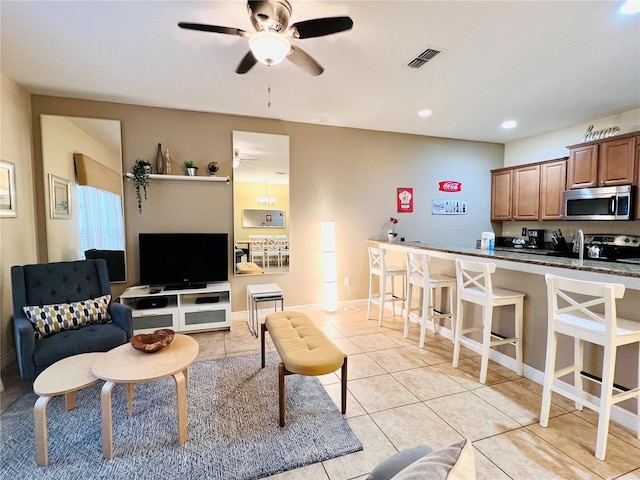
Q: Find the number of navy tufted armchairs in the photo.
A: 1